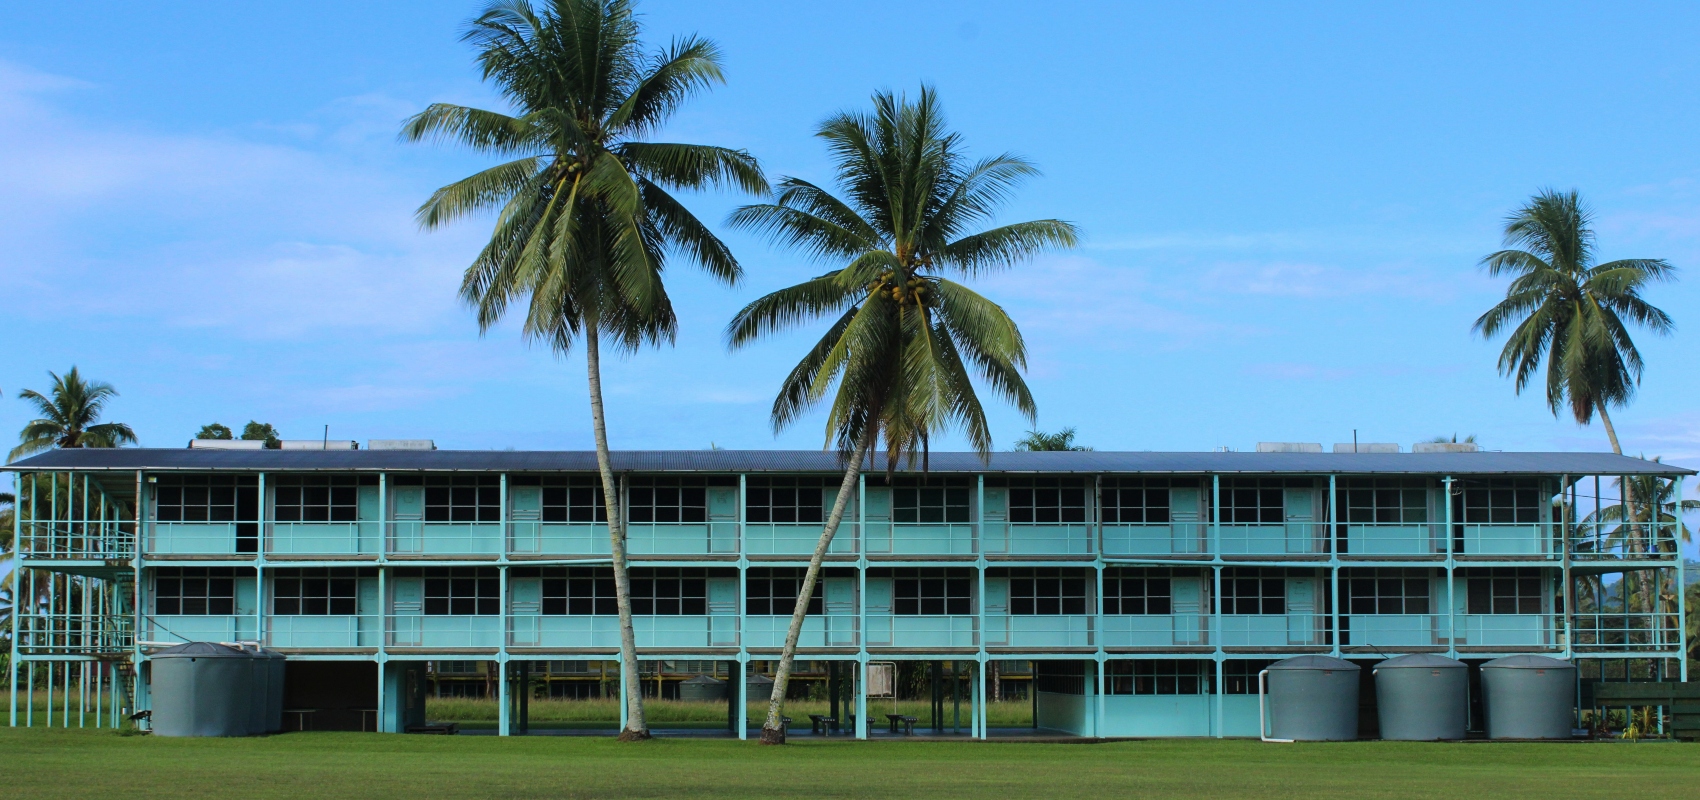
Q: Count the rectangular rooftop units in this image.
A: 6